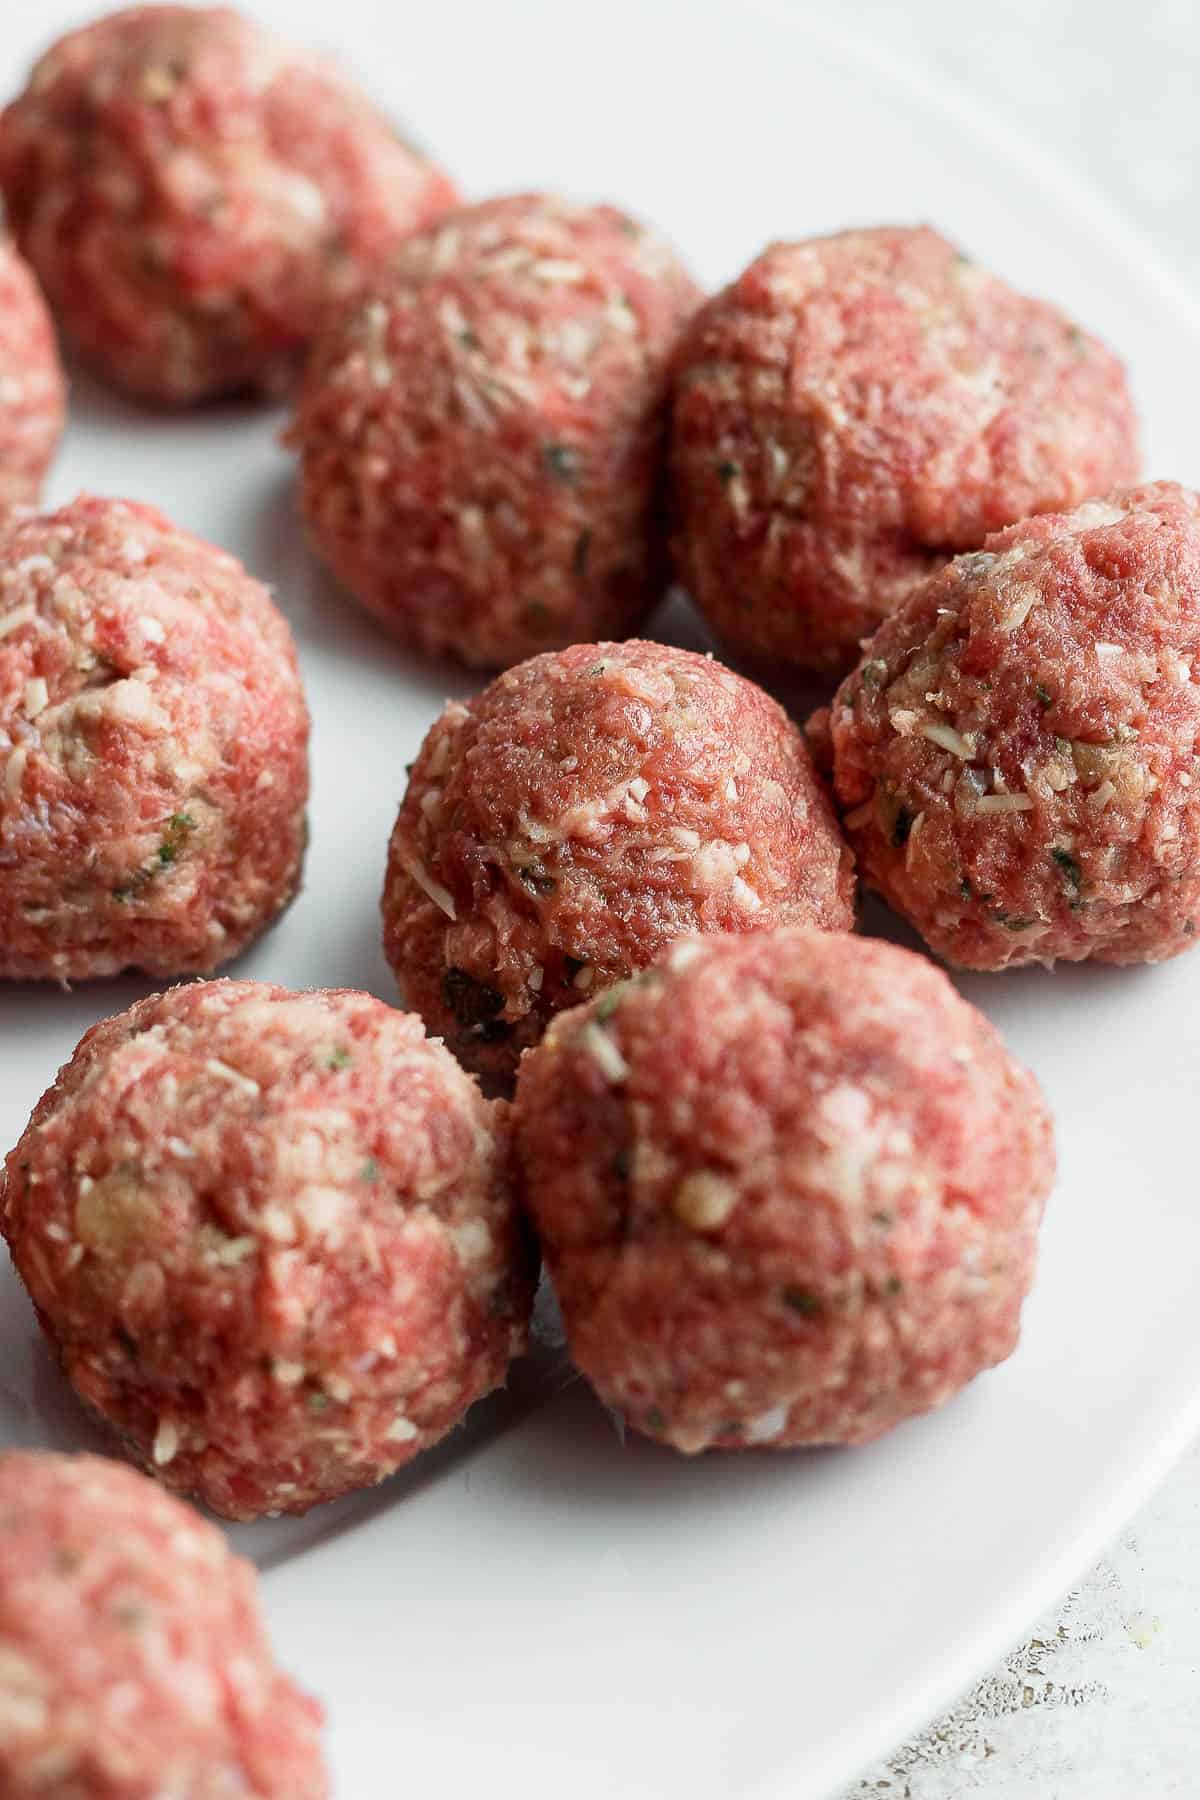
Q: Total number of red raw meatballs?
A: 10